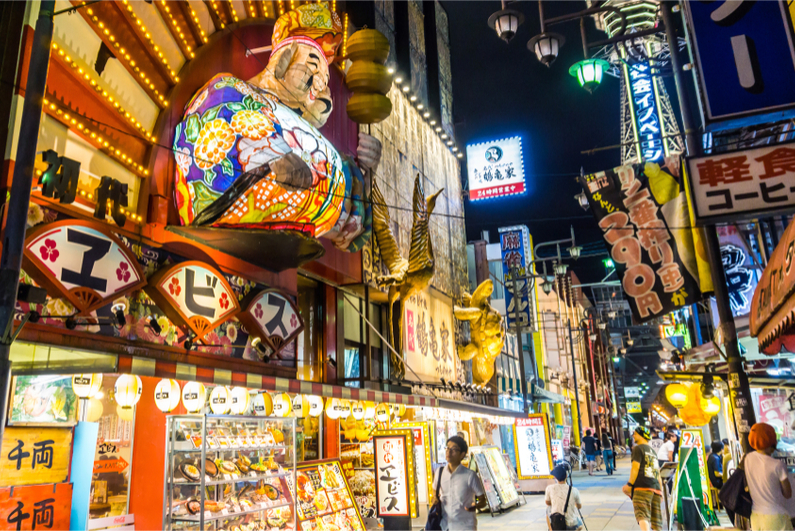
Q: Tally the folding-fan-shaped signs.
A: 3